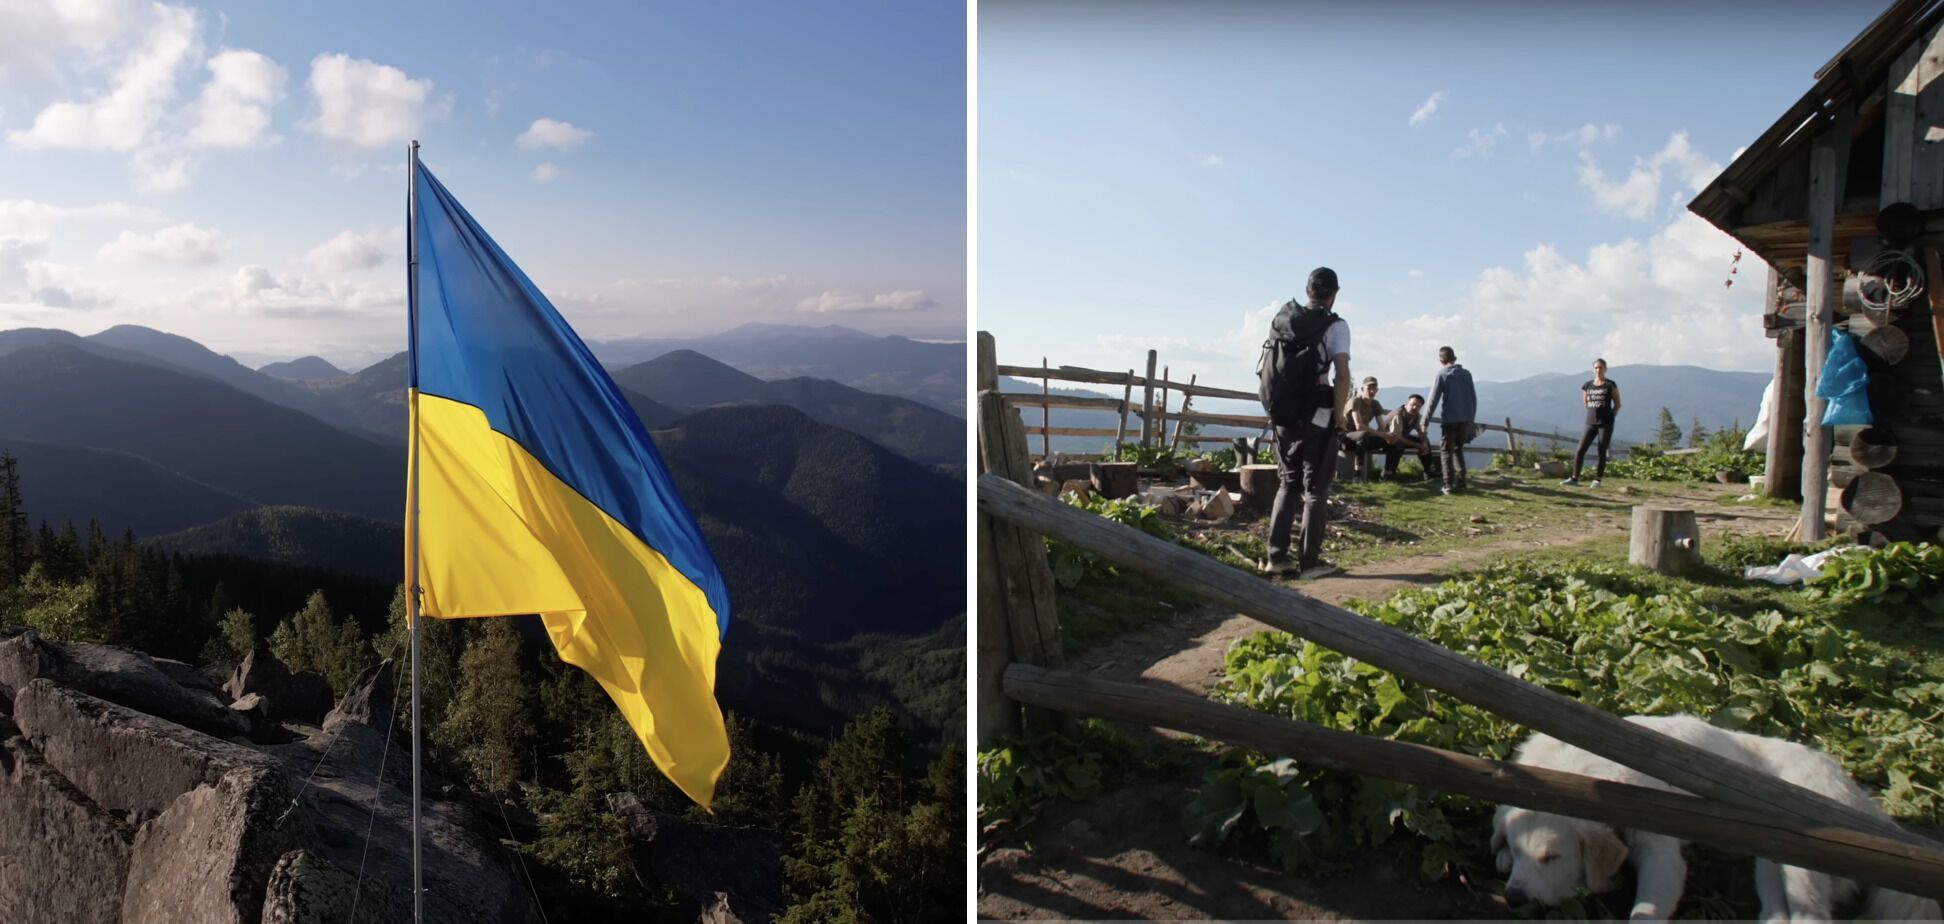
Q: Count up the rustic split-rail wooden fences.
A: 2